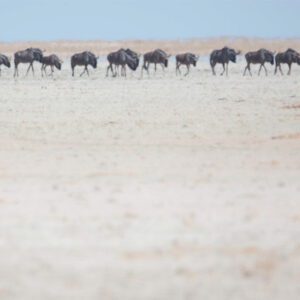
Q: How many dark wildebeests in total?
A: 11